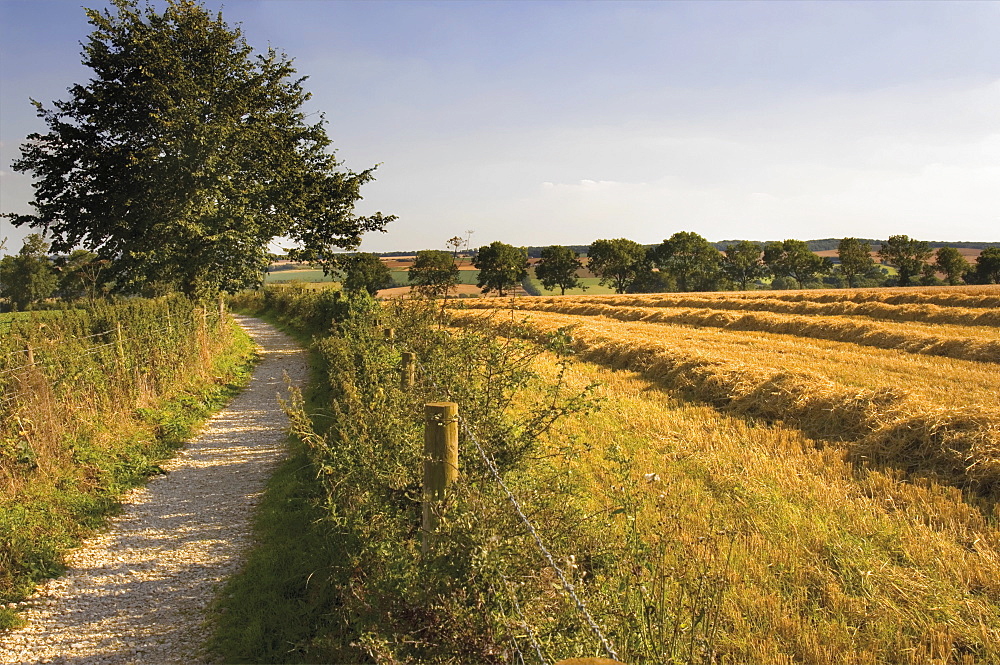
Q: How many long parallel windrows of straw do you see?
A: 4